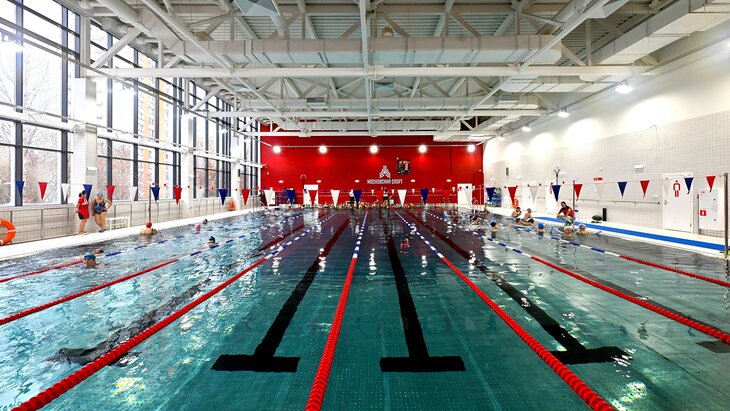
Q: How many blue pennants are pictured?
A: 11